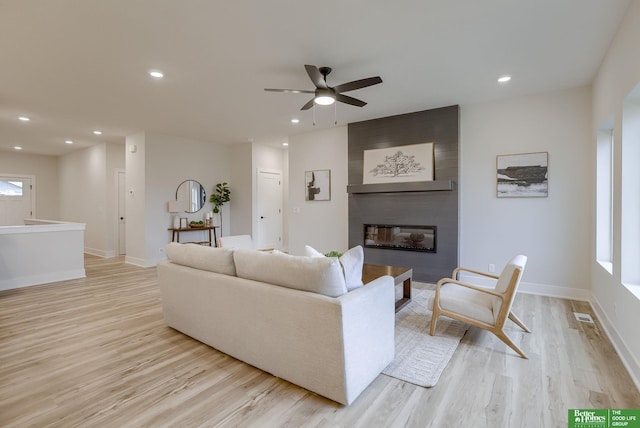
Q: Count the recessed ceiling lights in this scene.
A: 8